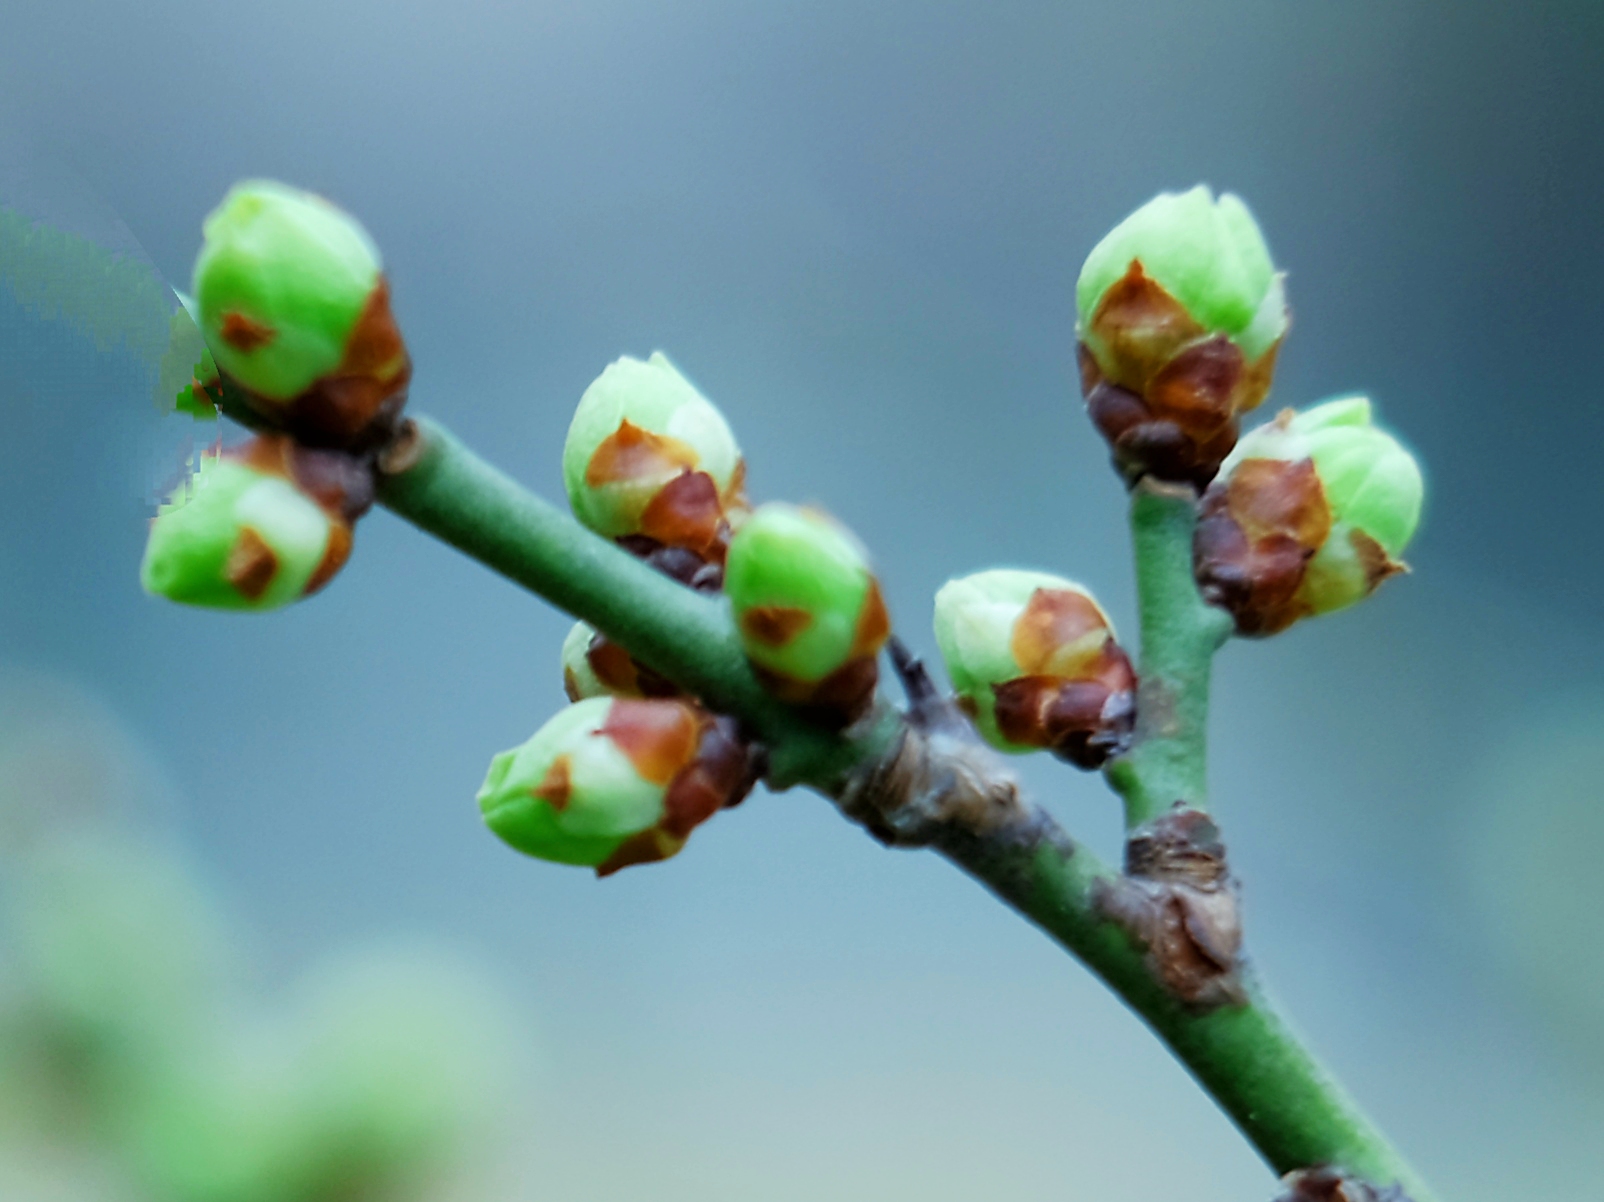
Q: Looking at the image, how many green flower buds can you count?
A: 9